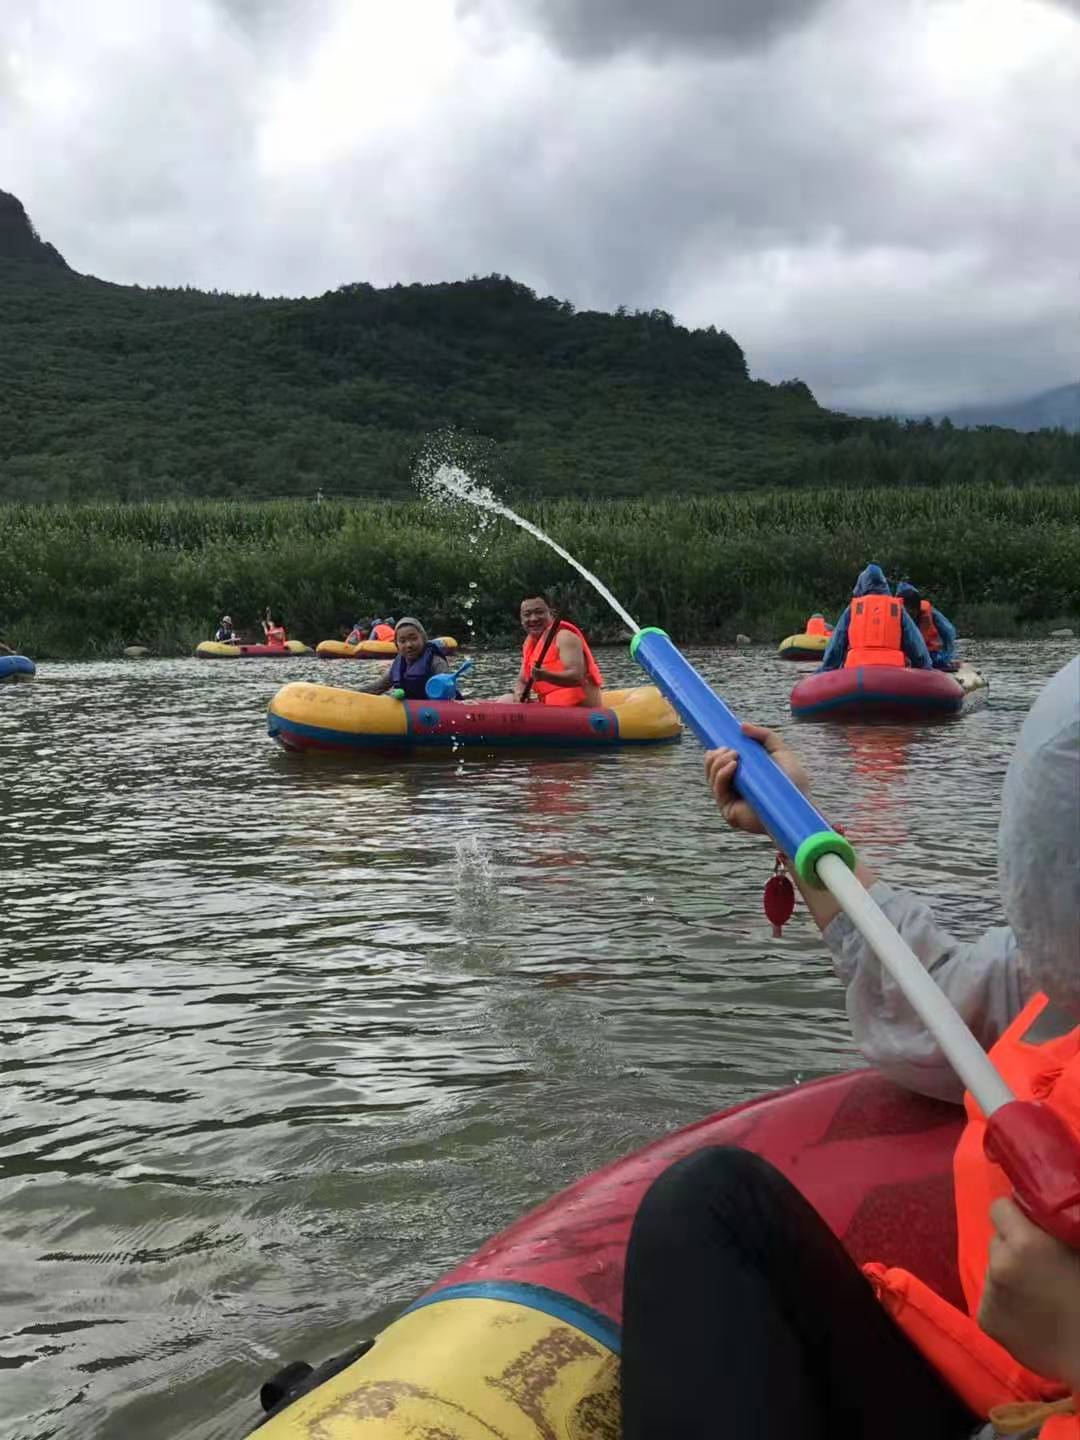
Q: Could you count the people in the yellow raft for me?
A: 2